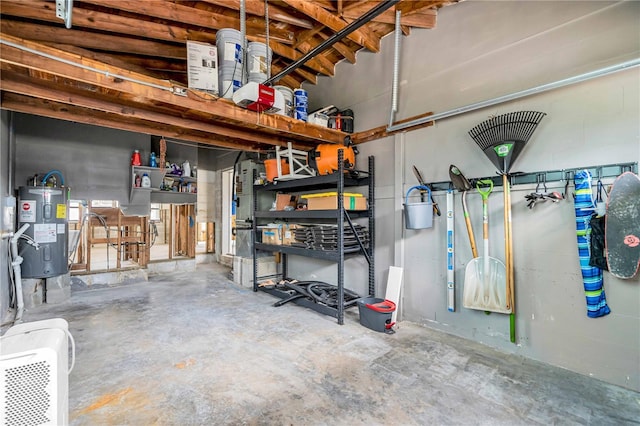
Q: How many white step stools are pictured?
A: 1